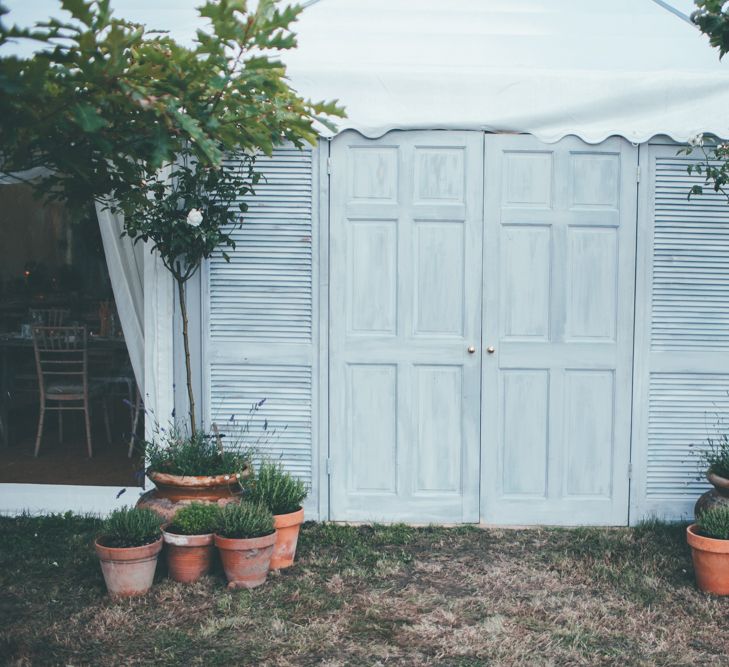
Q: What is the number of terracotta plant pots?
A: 7